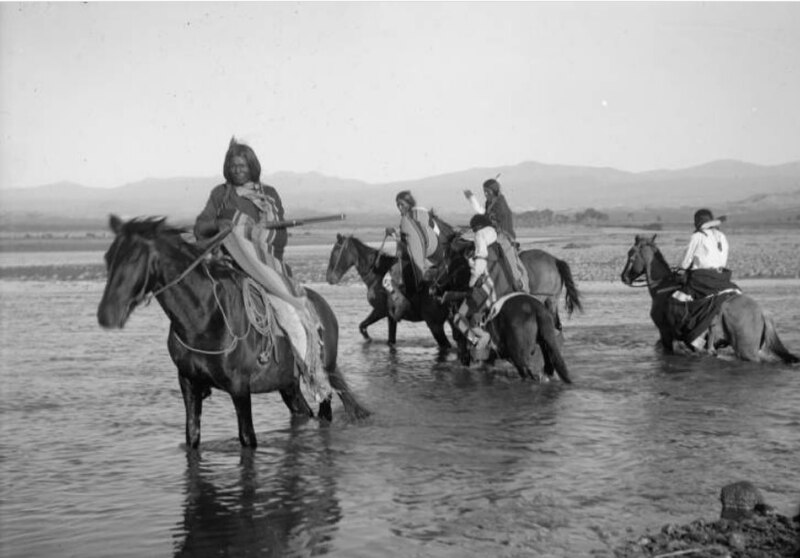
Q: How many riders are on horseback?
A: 5